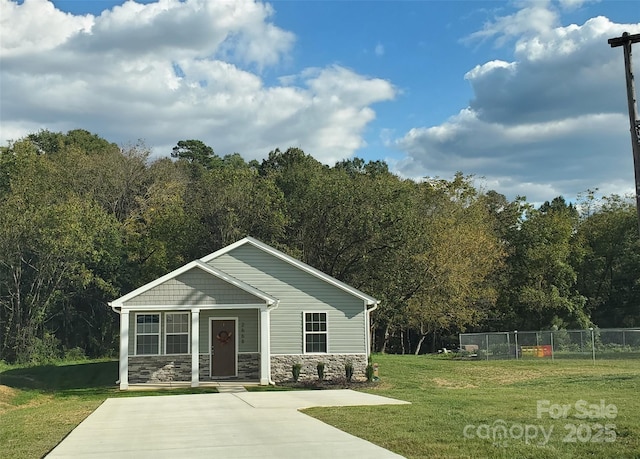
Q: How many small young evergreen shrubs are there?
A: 4